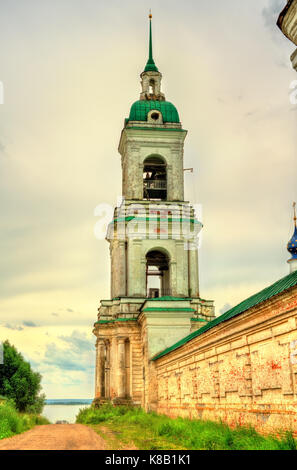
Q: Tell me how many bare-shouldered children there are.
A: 0